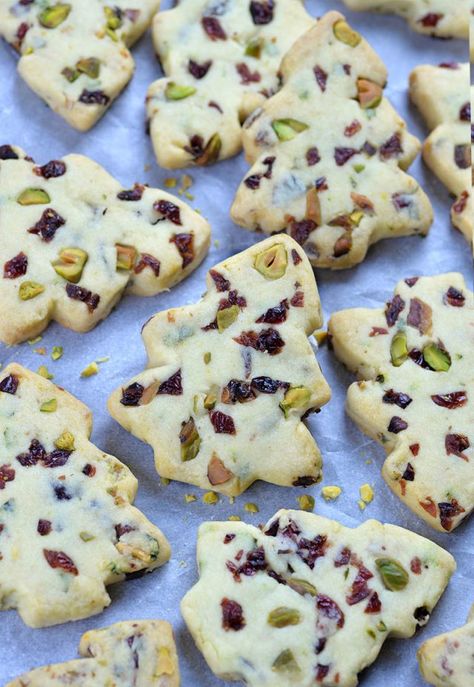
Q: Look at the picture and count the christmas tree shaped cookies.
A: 12